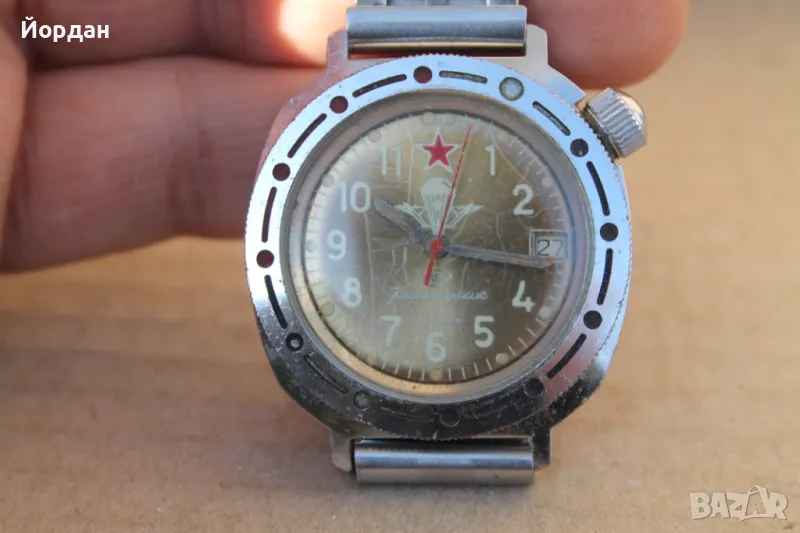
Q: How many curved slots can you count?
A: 12